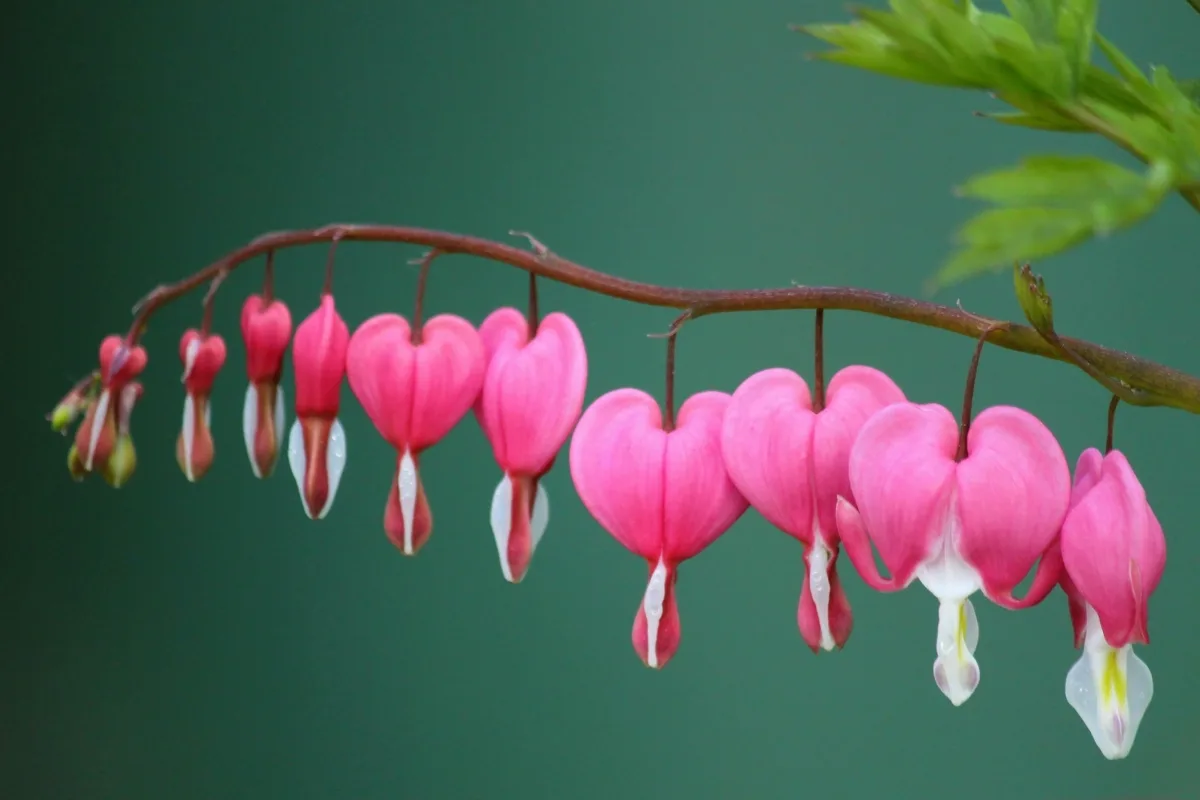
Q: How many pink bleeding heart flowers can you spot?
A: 10